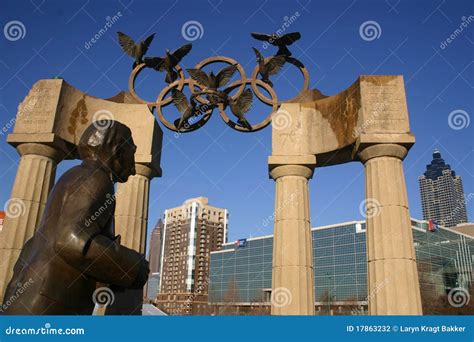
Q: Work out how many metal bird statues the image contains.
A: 7